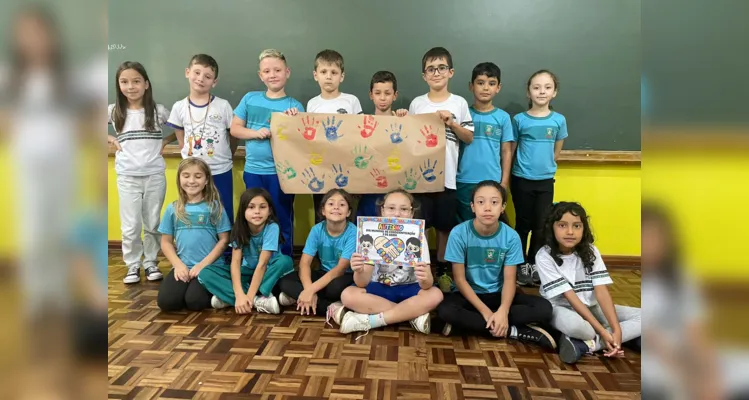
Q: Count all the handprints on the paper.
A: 15